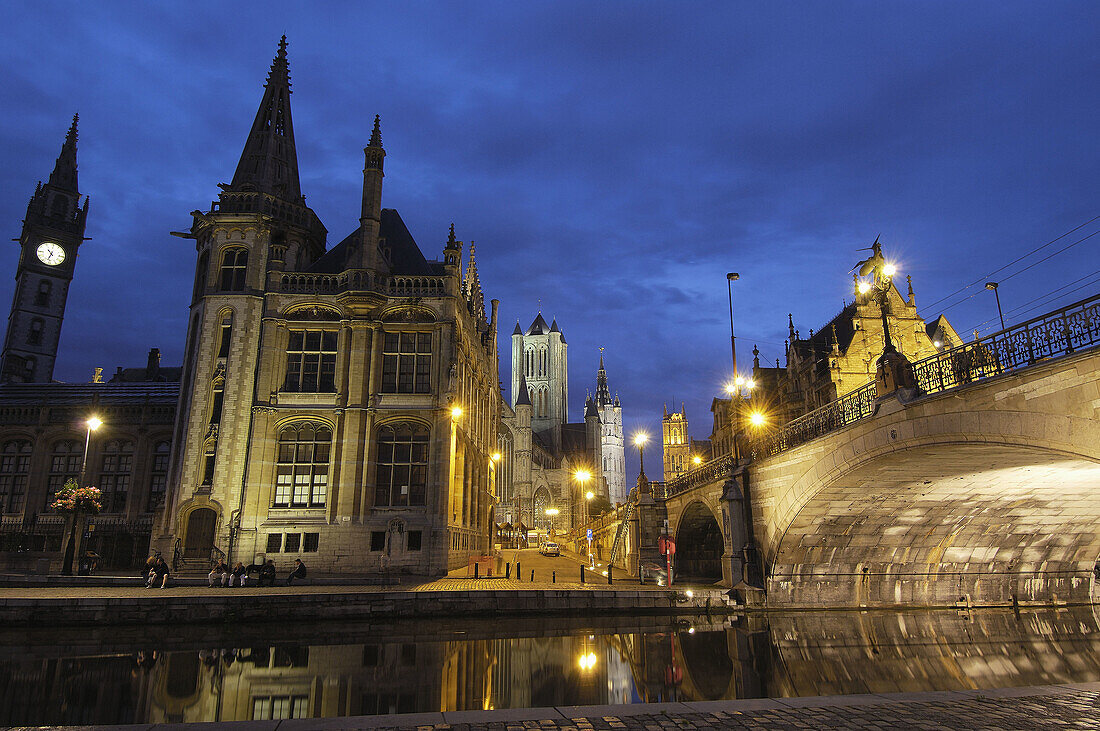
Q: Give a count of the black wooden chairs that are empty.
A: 0